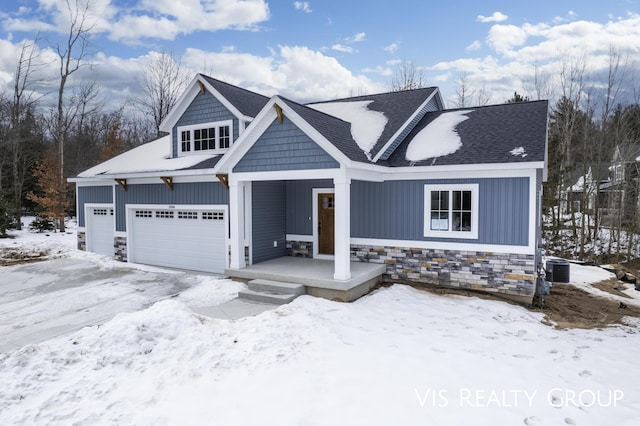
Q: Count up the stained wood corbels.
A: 5